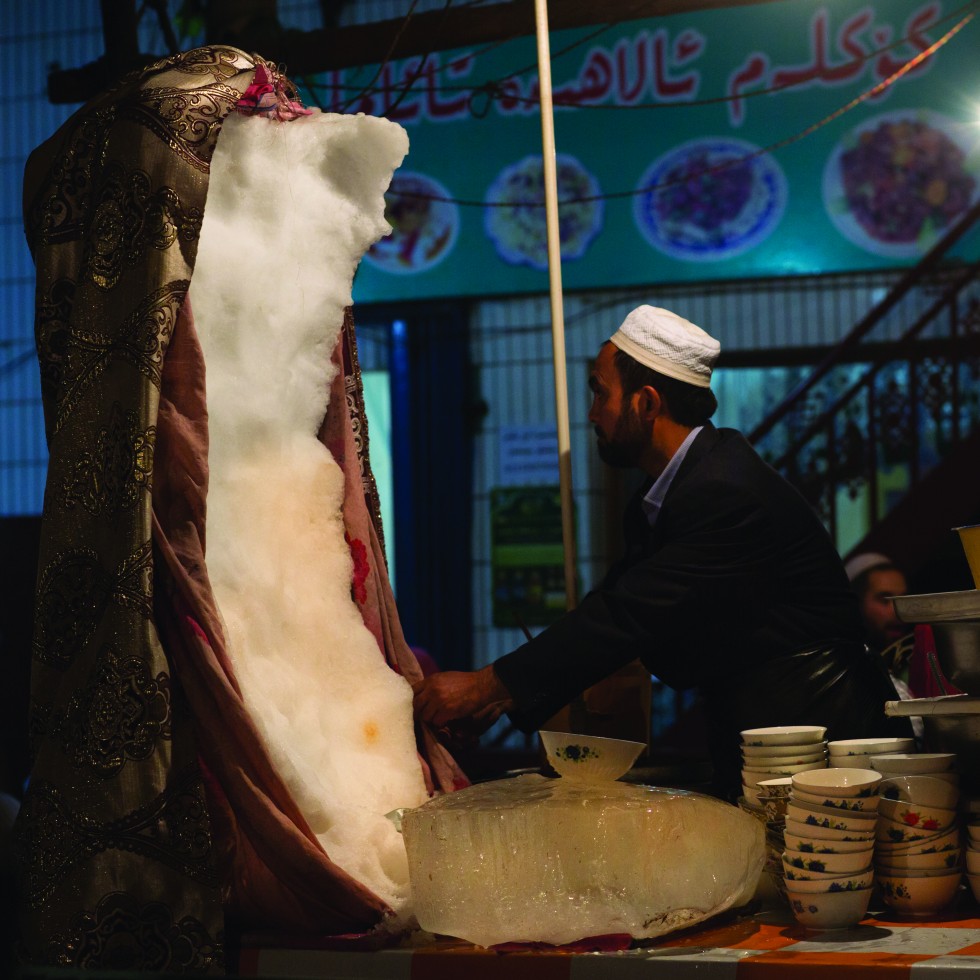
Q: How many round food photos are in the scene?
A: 4